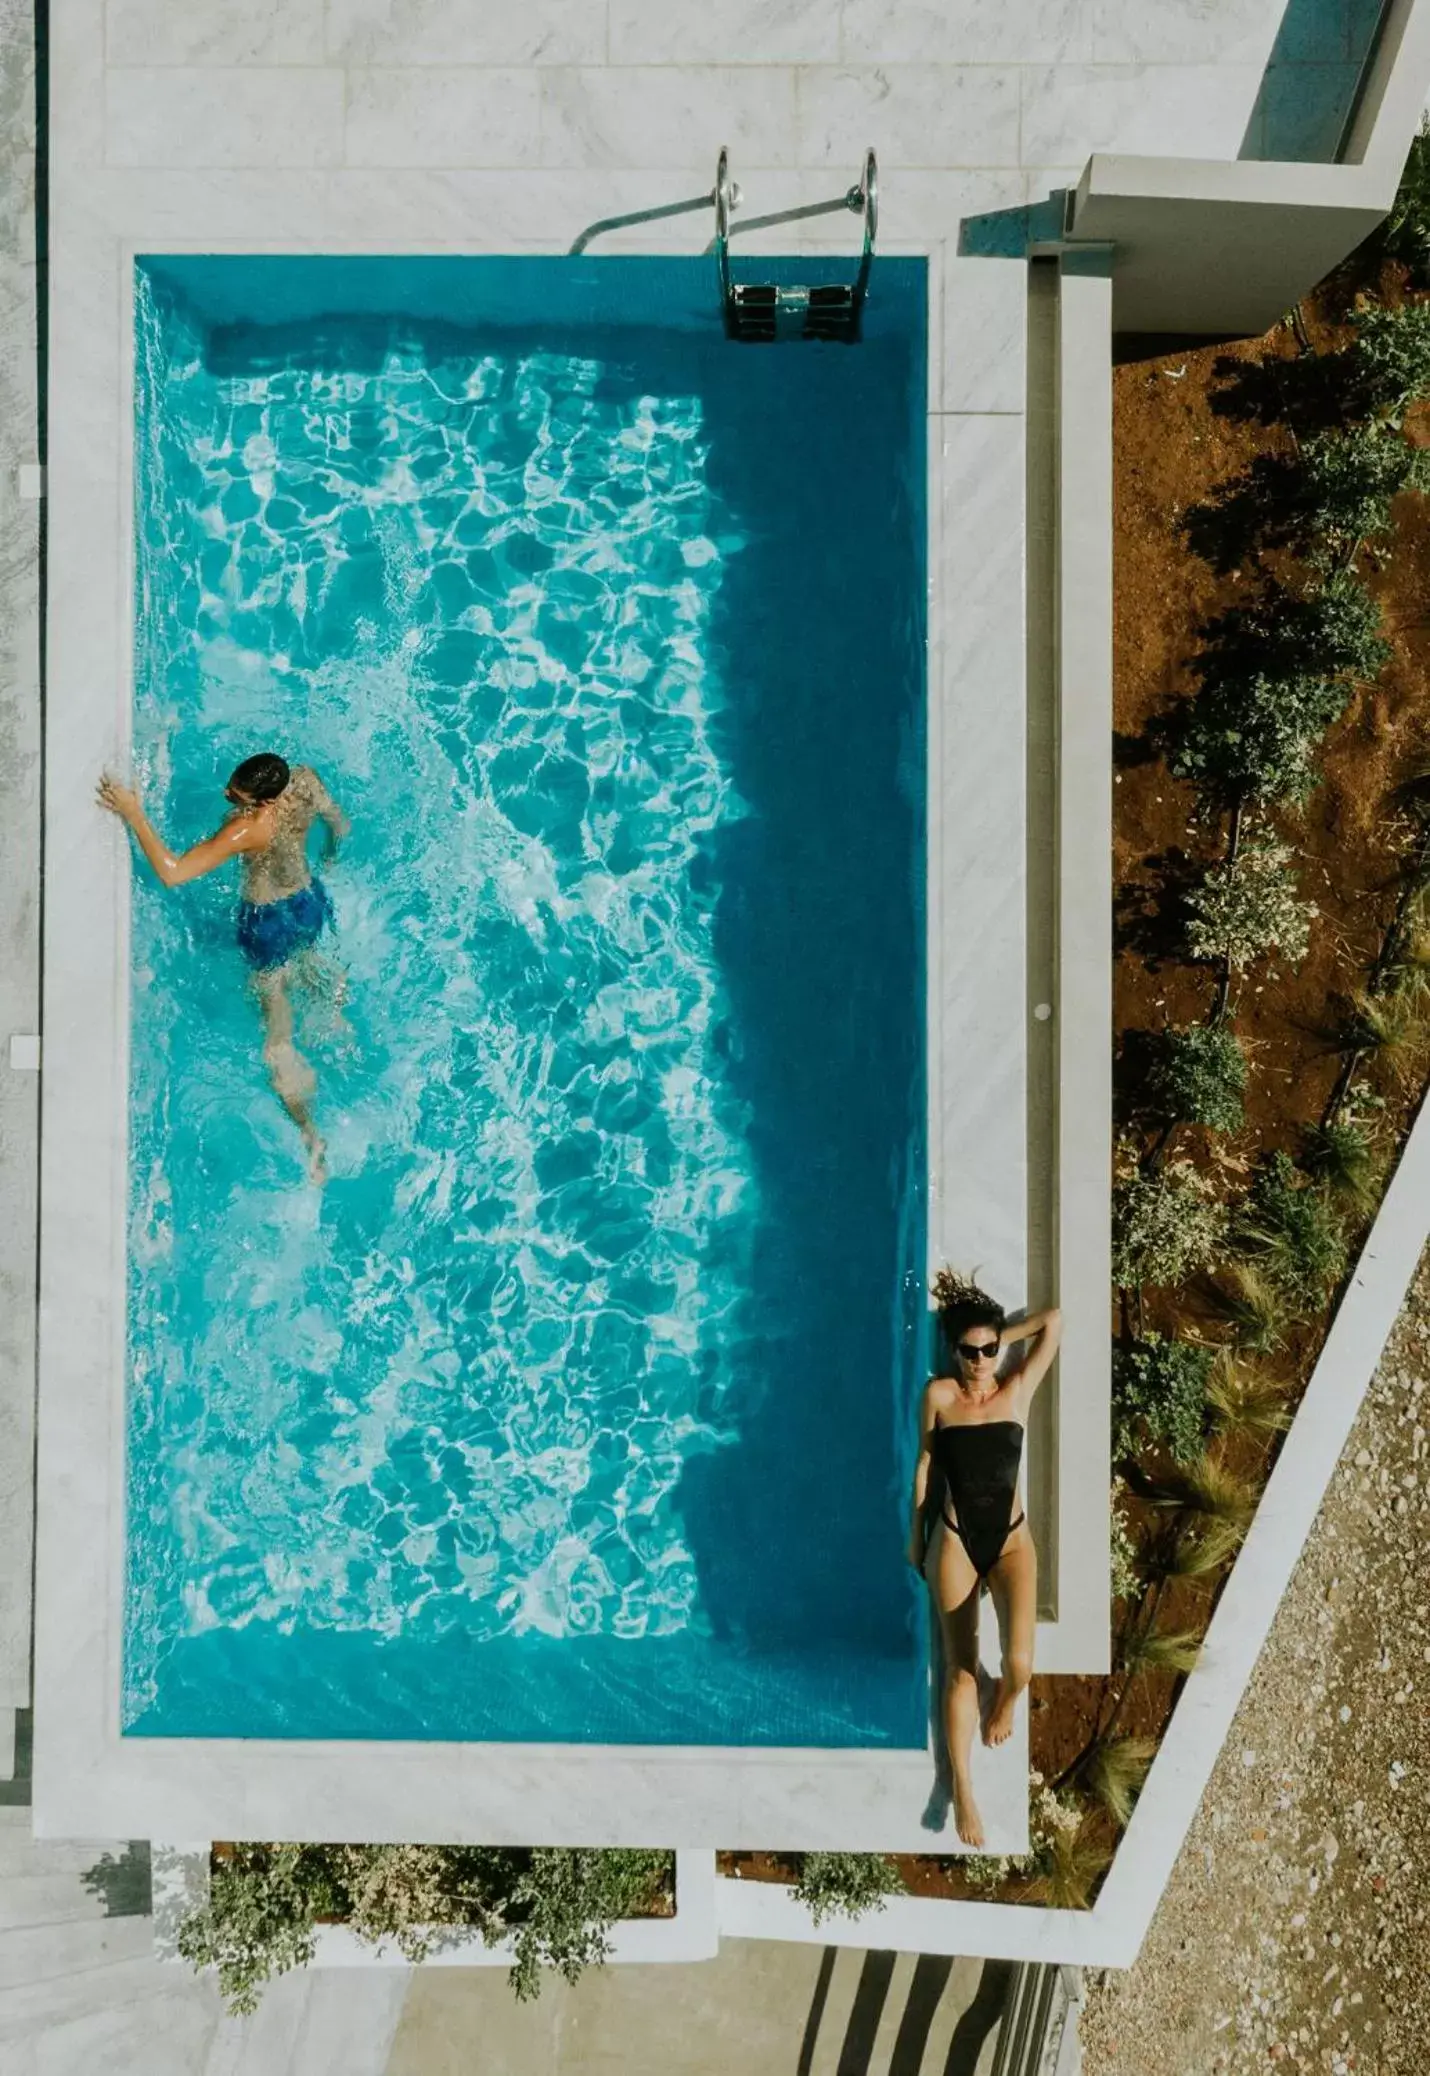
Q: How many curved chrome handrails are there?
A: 2